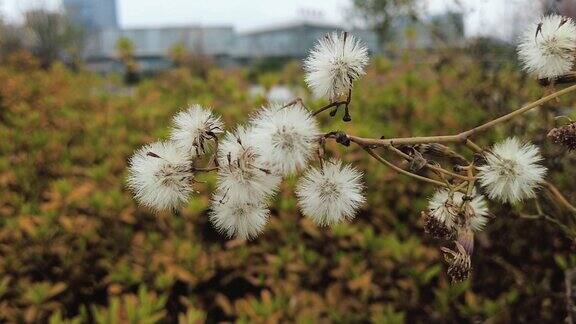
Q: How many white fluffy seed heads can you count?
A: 11